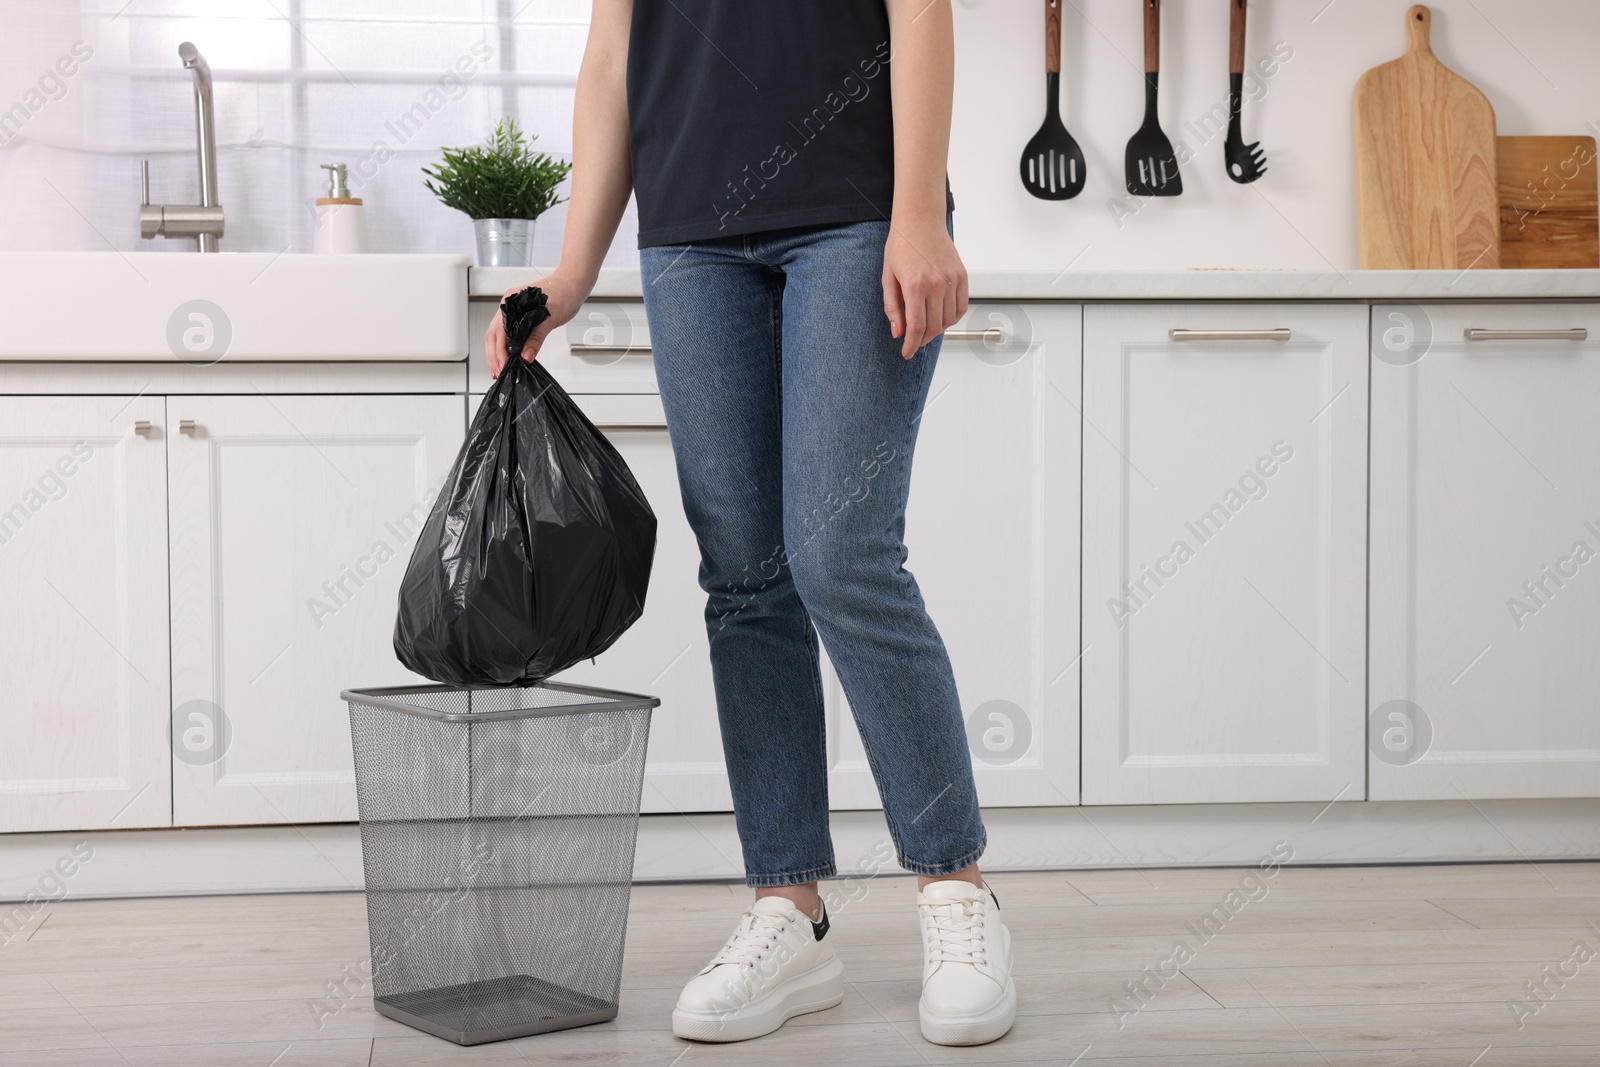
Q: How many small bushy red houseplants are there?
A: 0